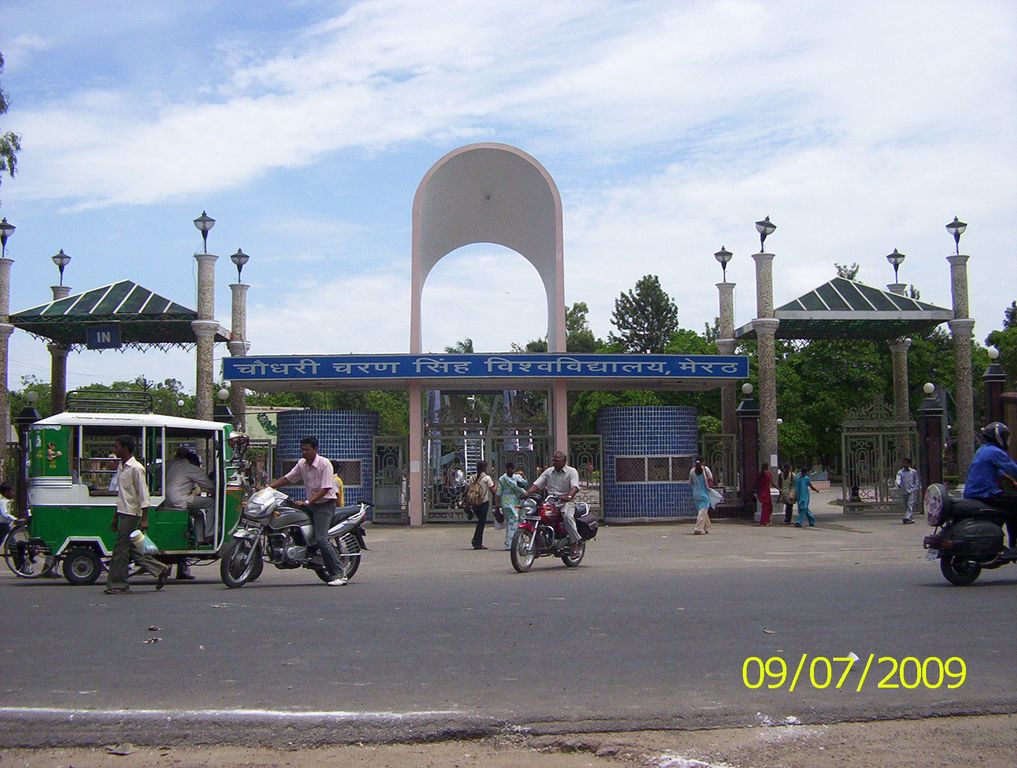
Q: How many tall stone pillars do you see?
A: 8